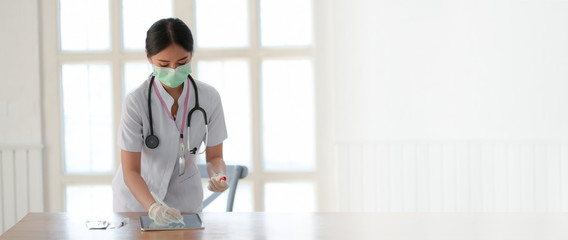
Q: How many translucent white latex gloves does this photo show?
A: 2